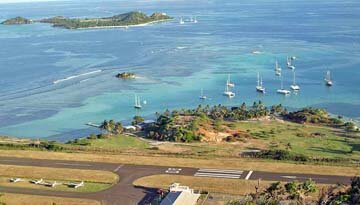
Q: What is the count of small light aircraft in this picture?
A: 4